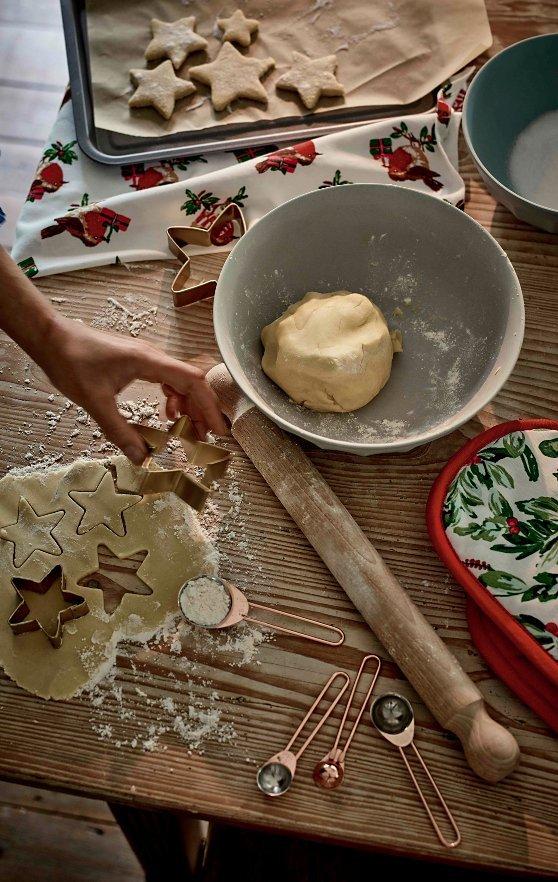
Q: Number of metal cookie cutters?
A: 3